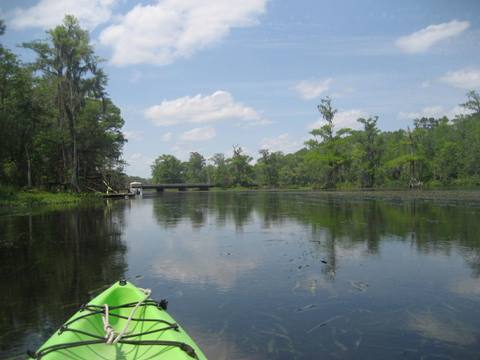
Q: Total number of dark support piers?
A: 3